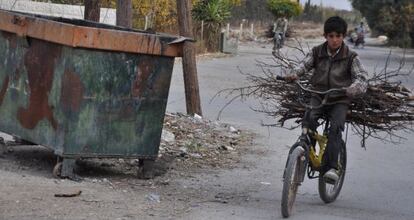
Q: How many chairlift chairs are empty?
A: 0